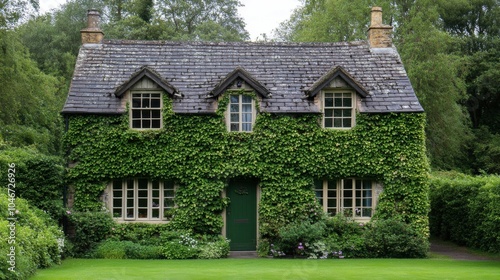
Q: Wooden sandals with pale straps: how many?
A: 0